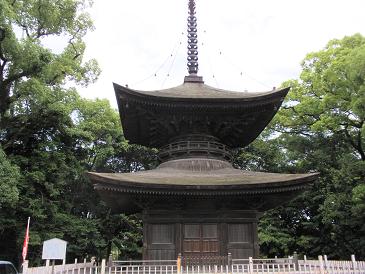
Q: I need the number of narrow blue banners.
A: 0